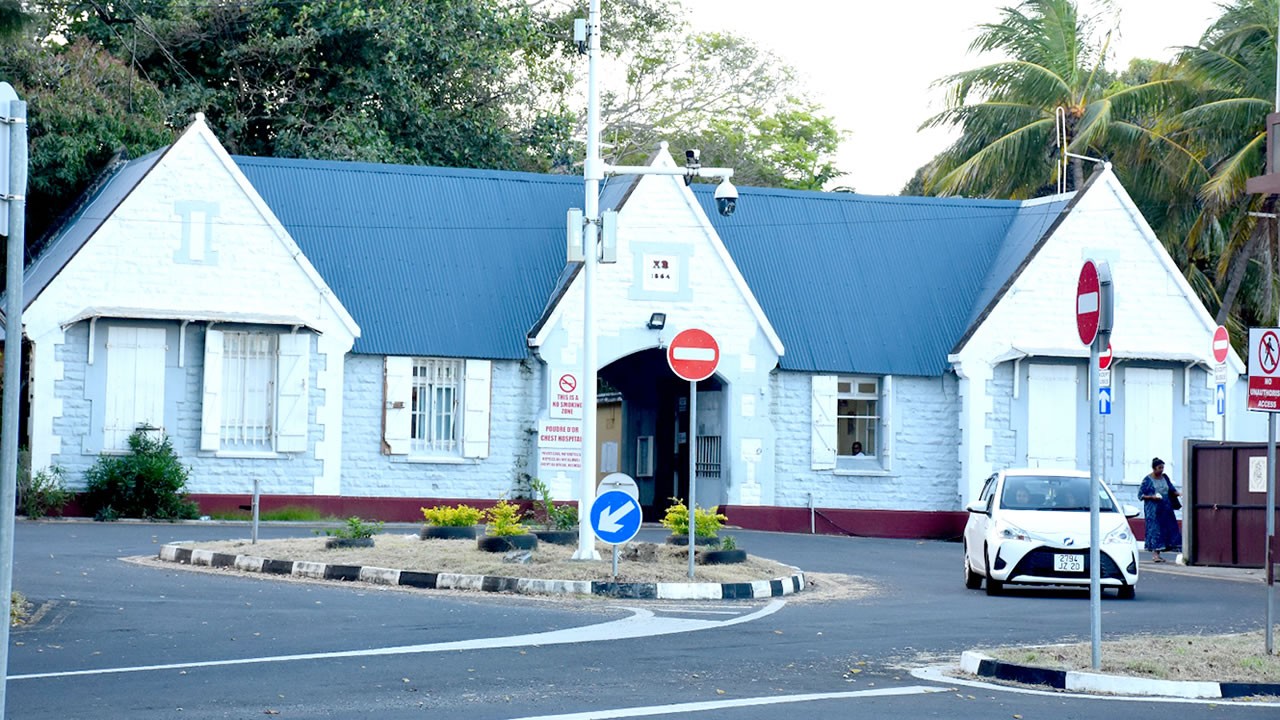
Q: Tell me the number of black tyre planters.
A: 6